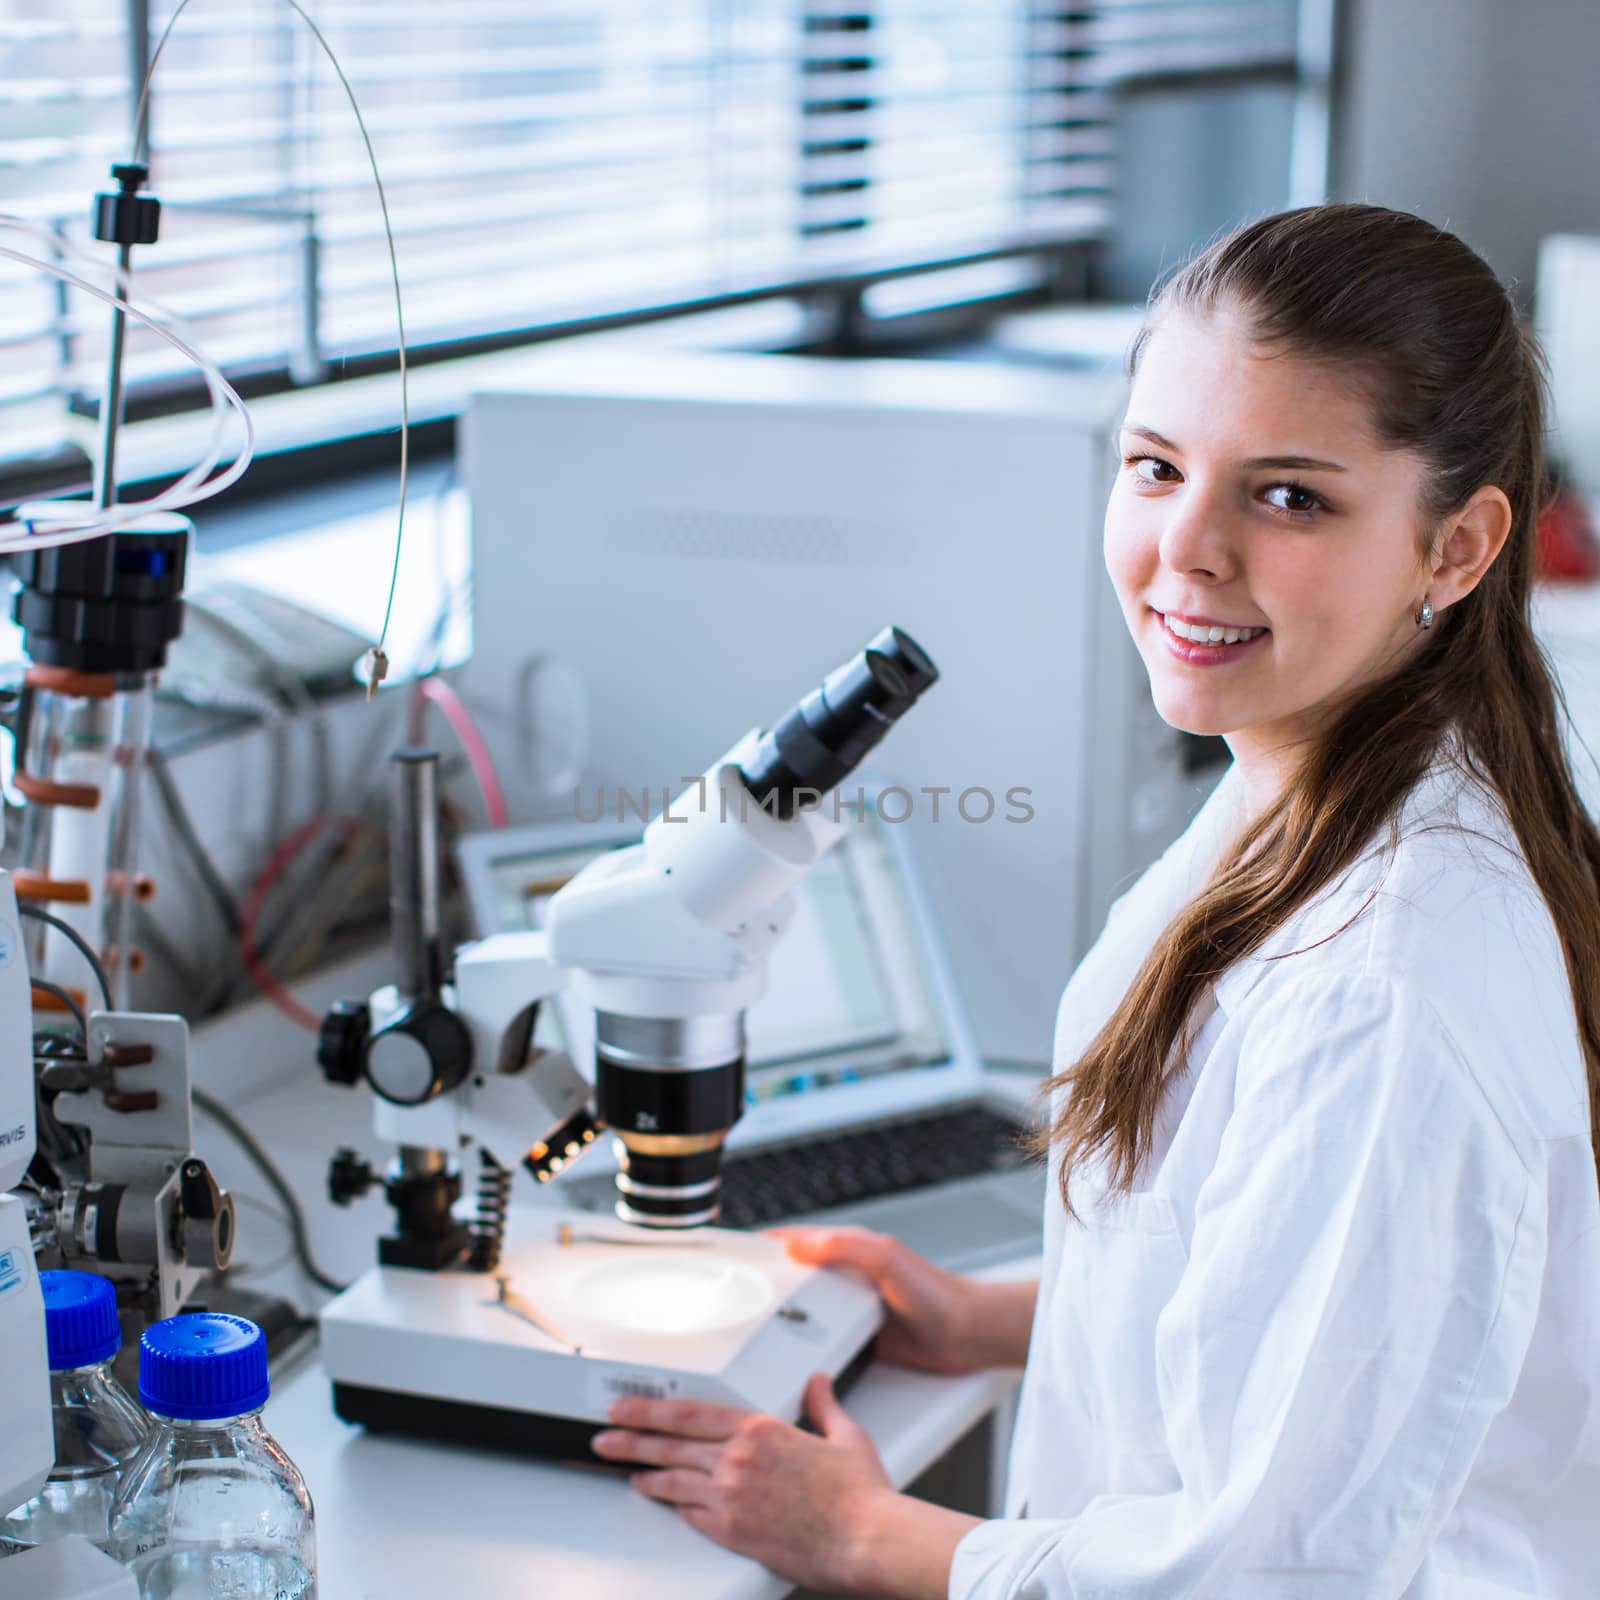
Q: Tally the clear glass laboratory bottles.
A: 2